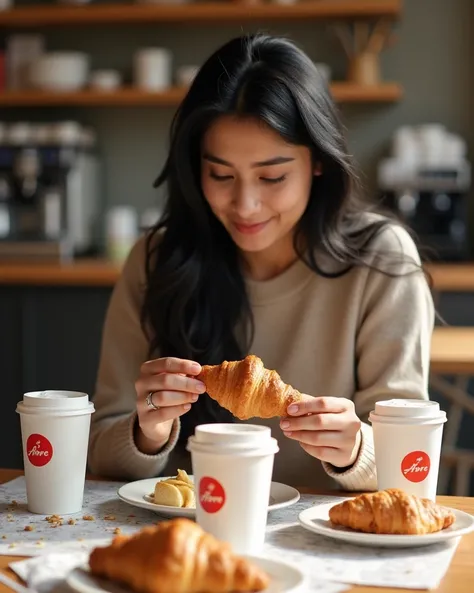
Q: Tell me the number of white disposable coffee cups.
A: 3